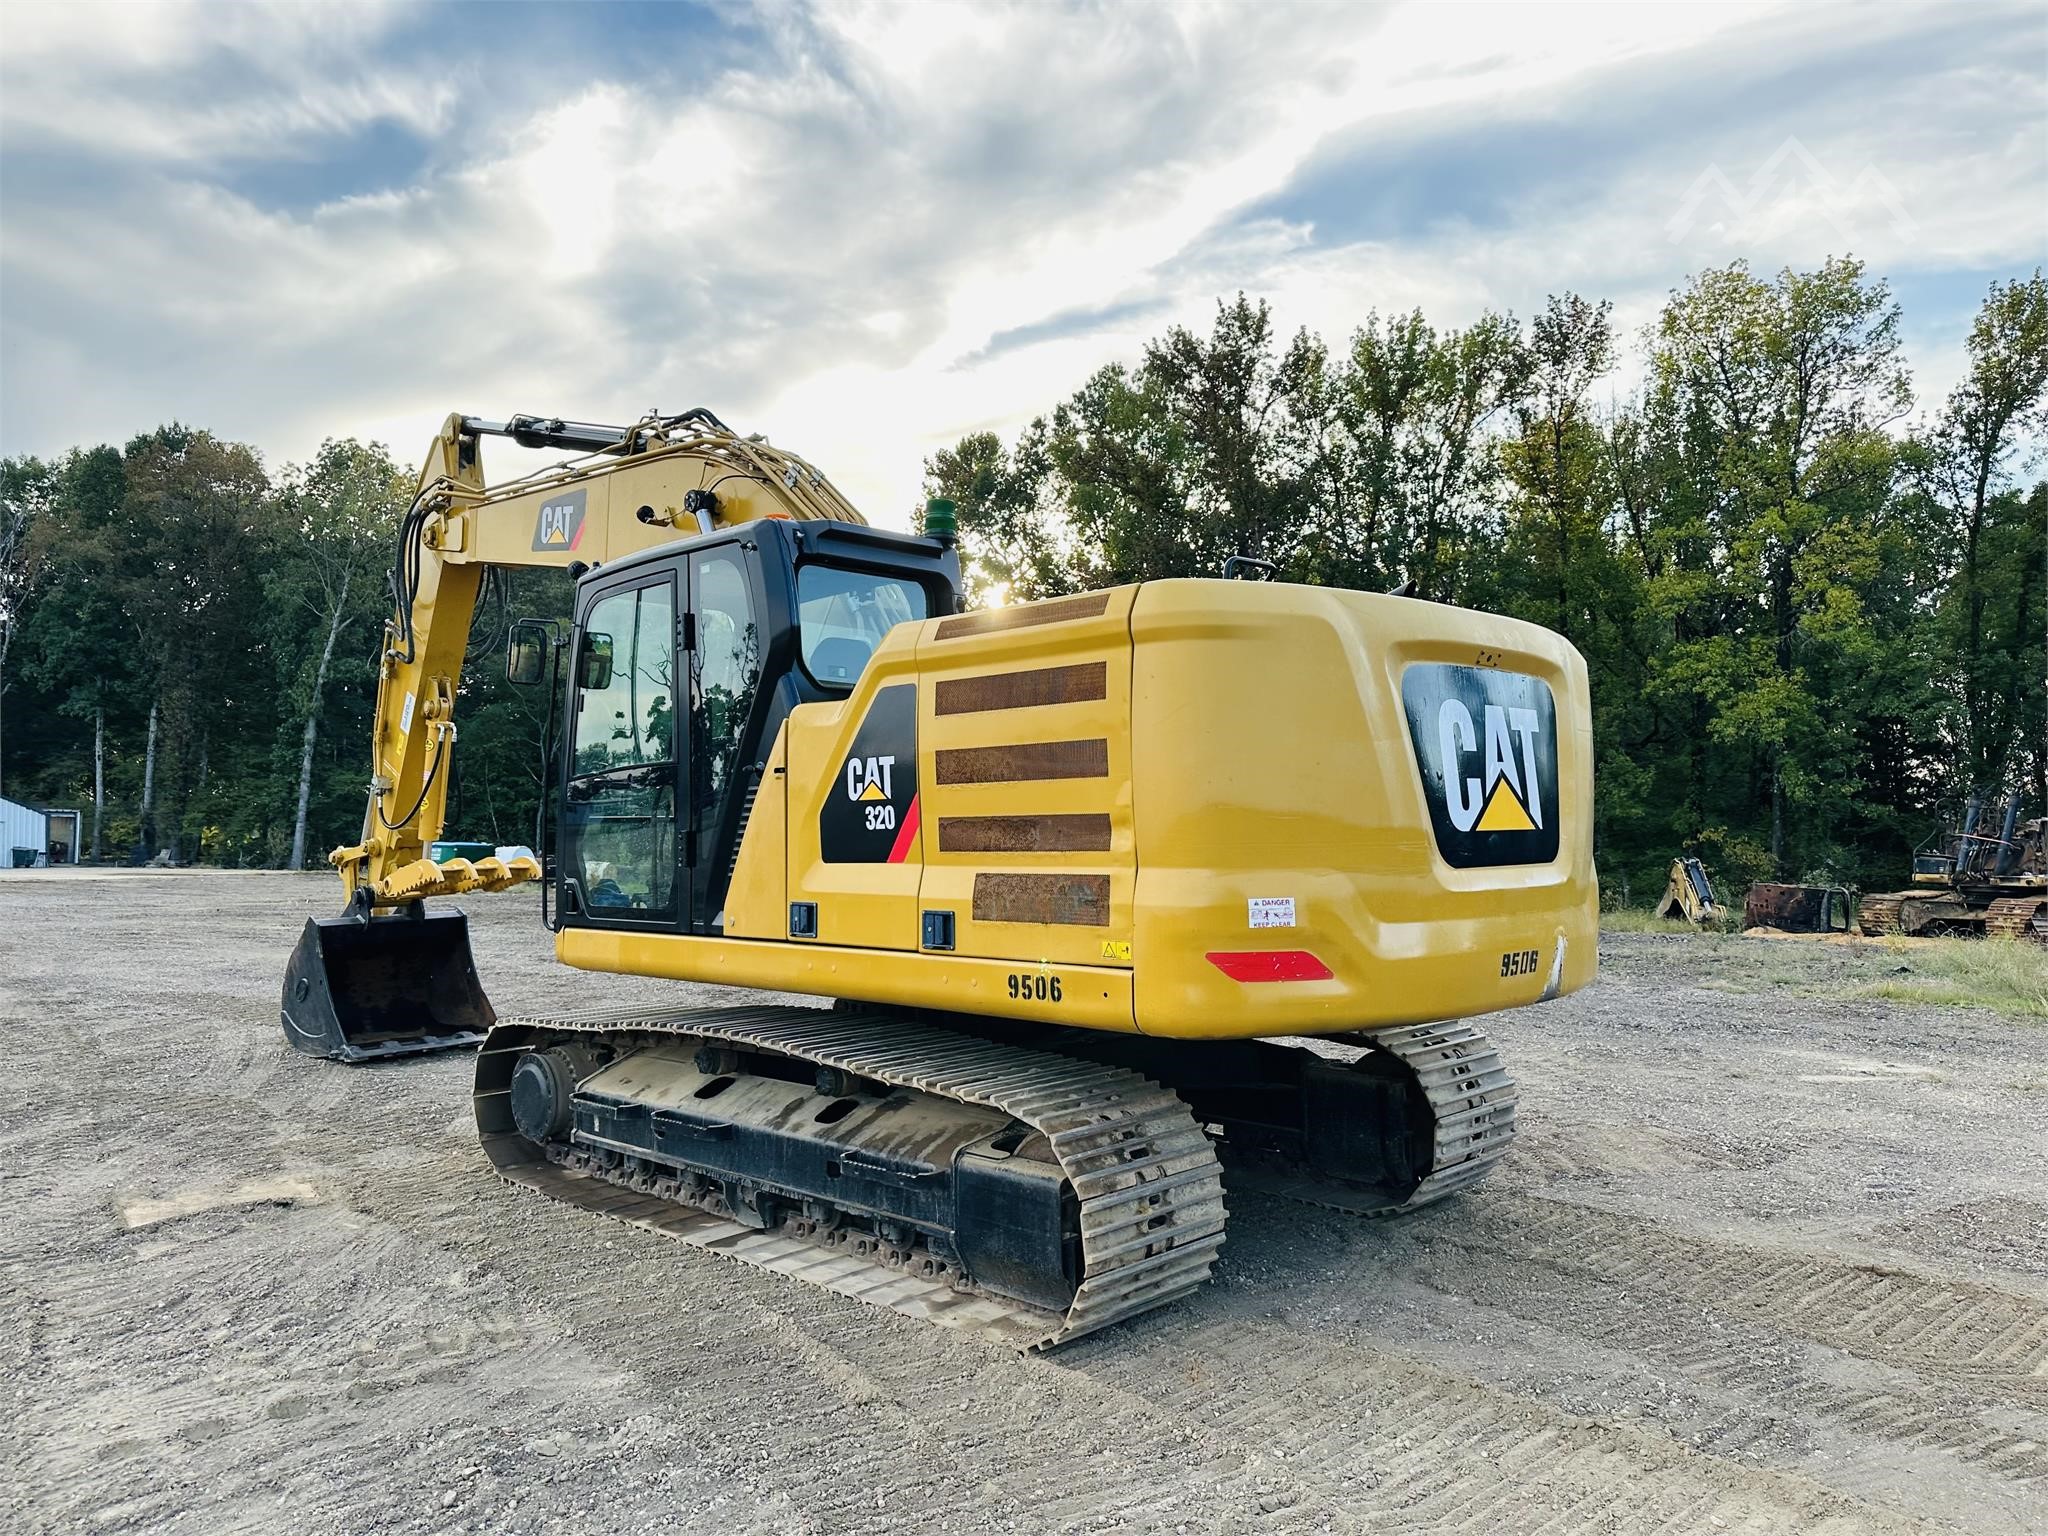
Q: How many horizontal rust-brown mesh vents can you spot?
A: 5